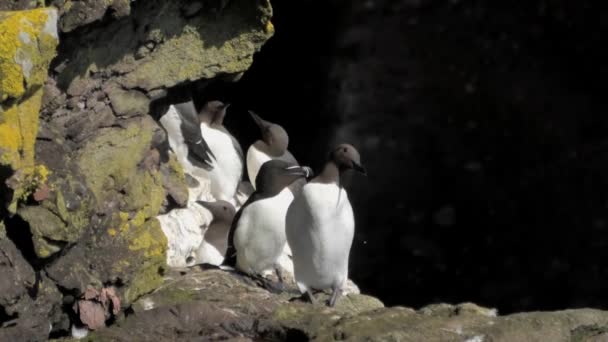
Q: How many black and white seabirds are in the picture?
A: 6